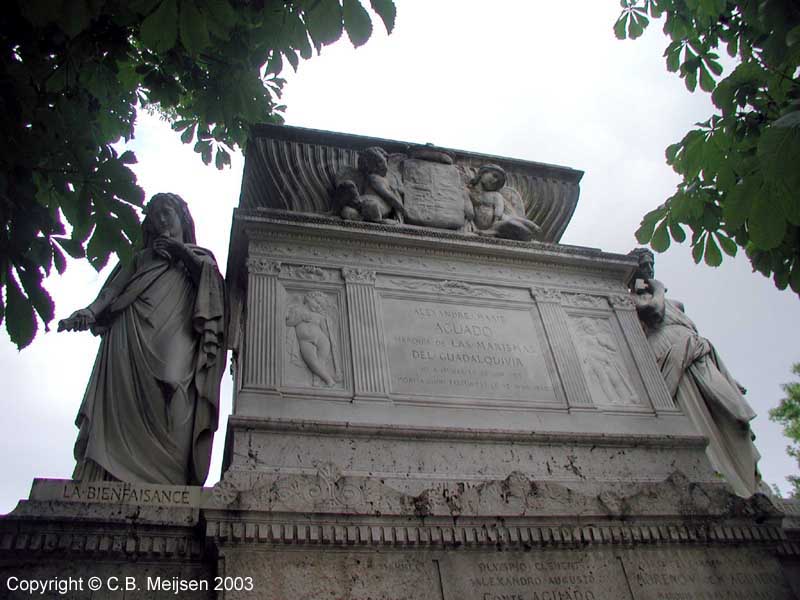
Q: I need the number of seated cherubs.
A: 2